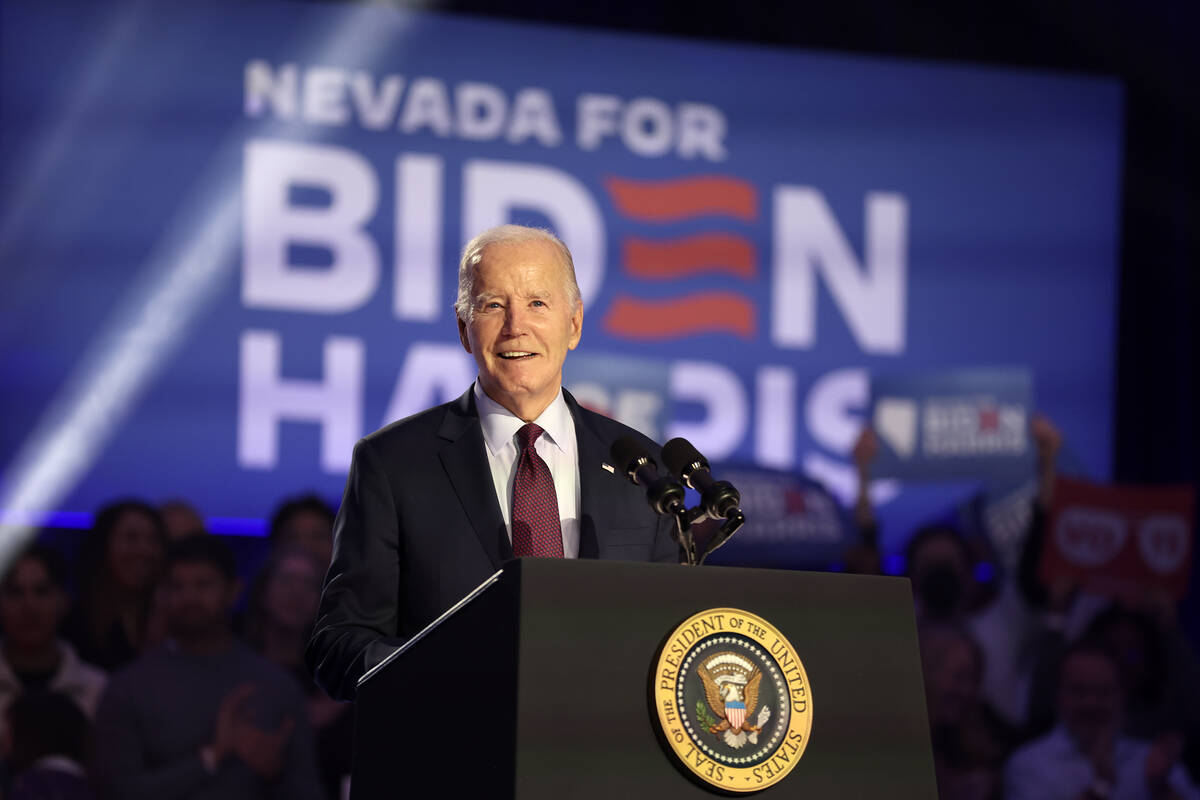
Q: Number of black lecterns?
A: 1